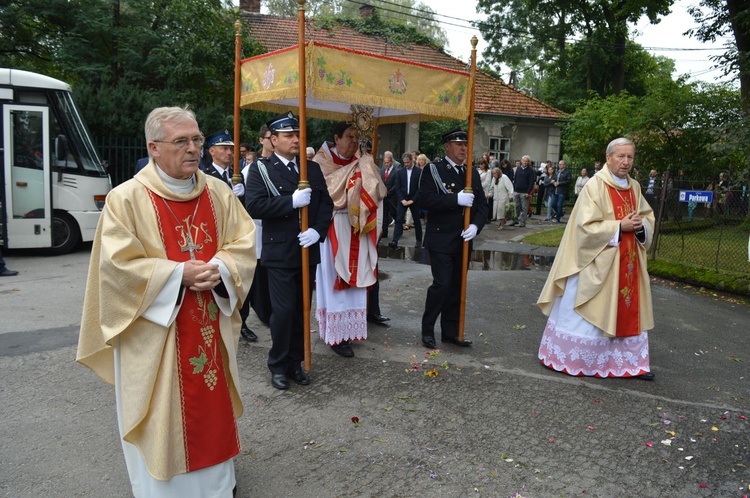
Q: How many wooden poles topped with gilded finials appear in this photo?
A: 3